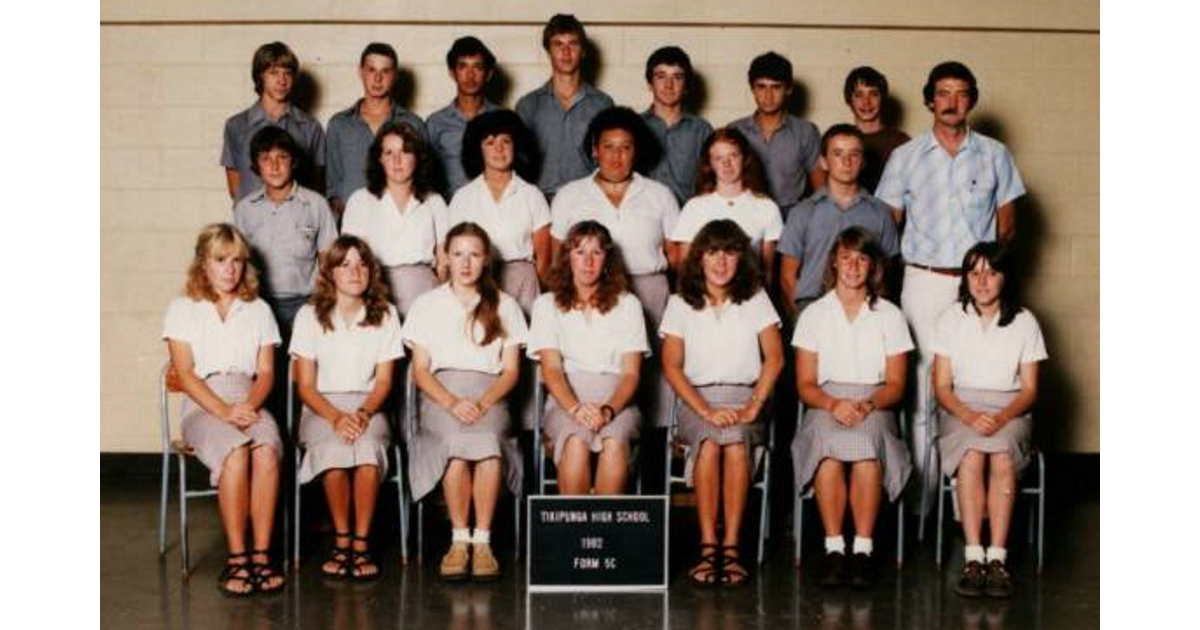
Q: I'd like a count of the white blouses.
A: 11